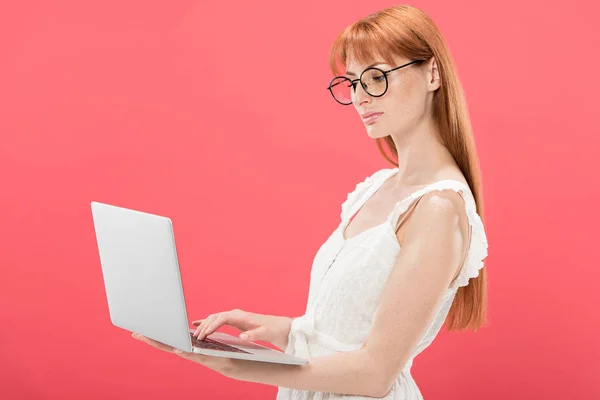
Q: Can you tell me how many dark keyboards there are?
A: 1